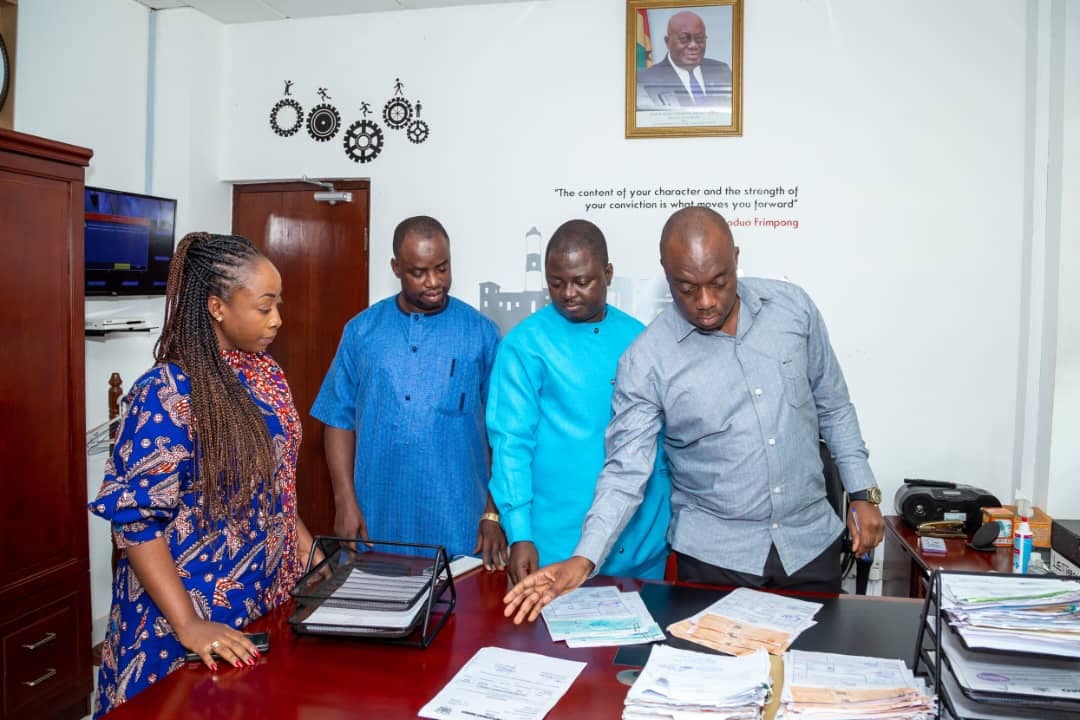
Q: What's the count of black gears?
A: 5